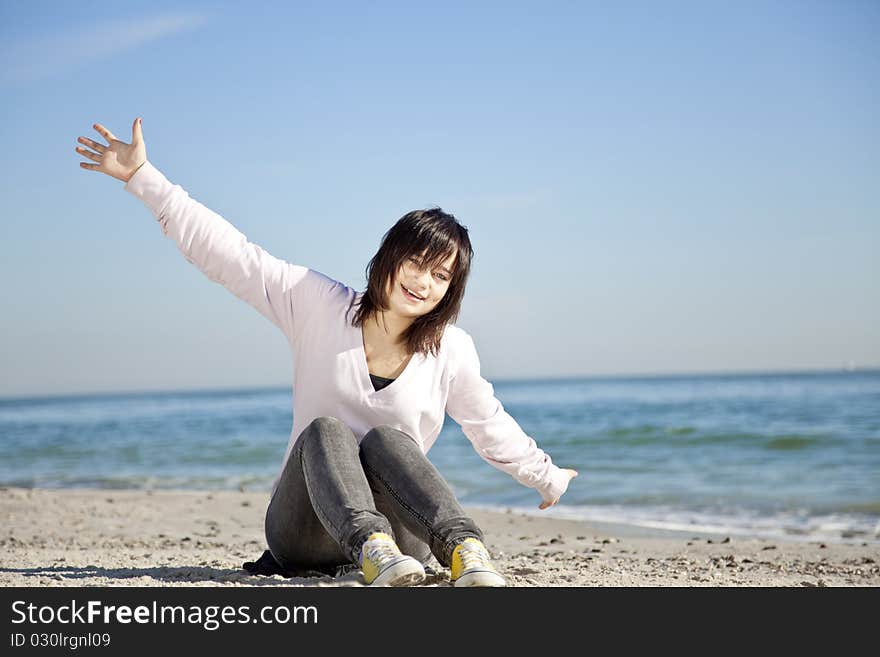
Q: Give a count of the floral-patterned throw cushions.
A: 0